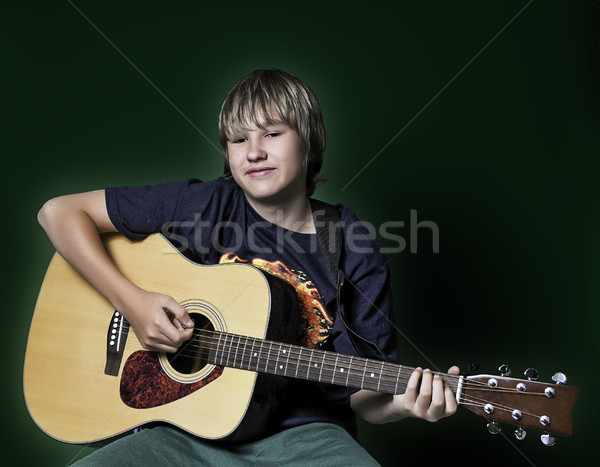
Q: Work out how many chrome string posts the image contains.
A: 6